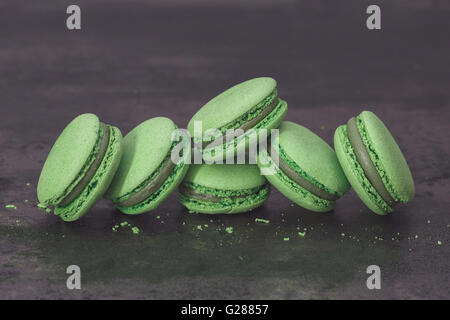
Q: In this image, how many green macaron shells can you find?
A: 12